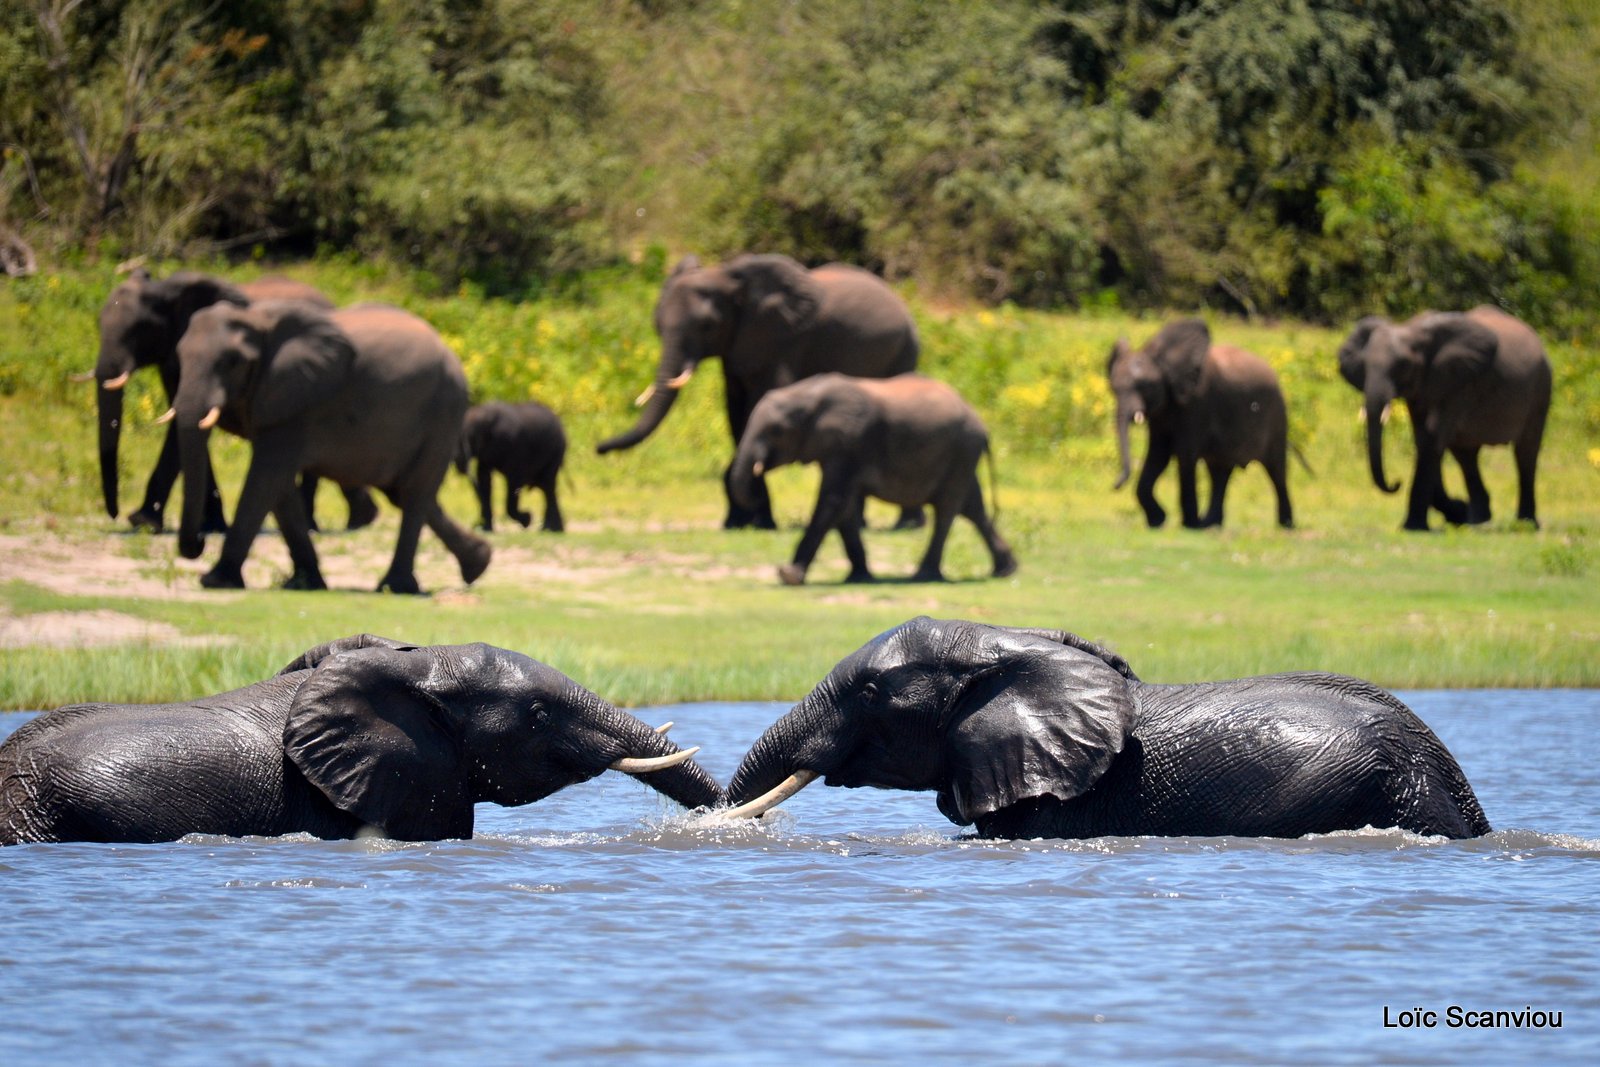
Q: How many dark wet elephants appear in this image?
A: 2